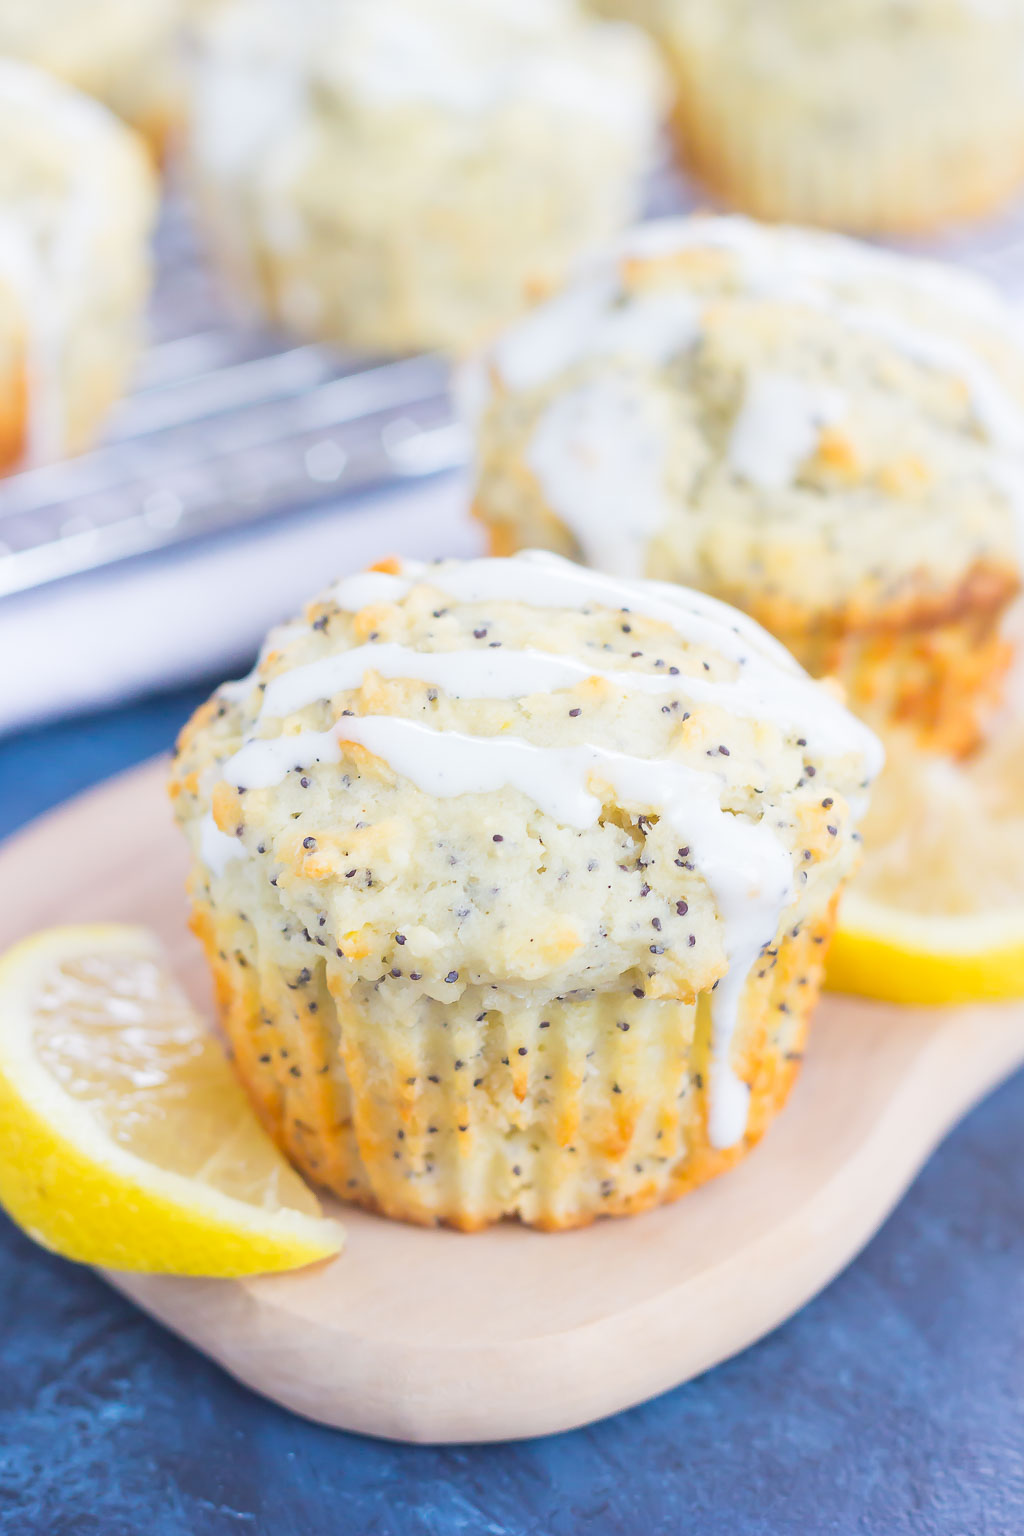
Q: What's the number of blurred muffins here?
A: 5